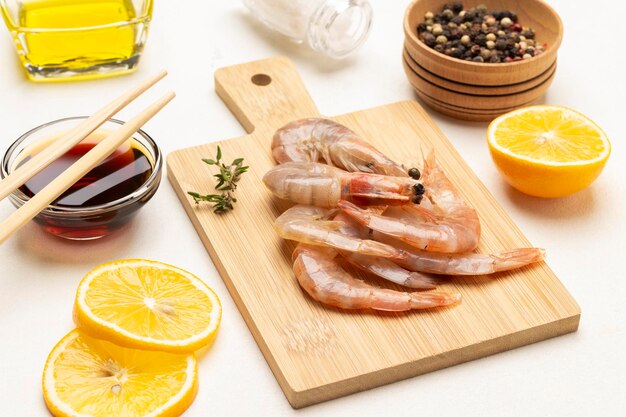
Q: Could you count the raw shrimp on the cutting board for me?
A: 7